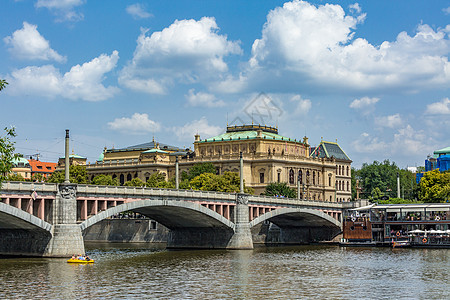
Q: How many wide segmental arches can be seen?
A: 3